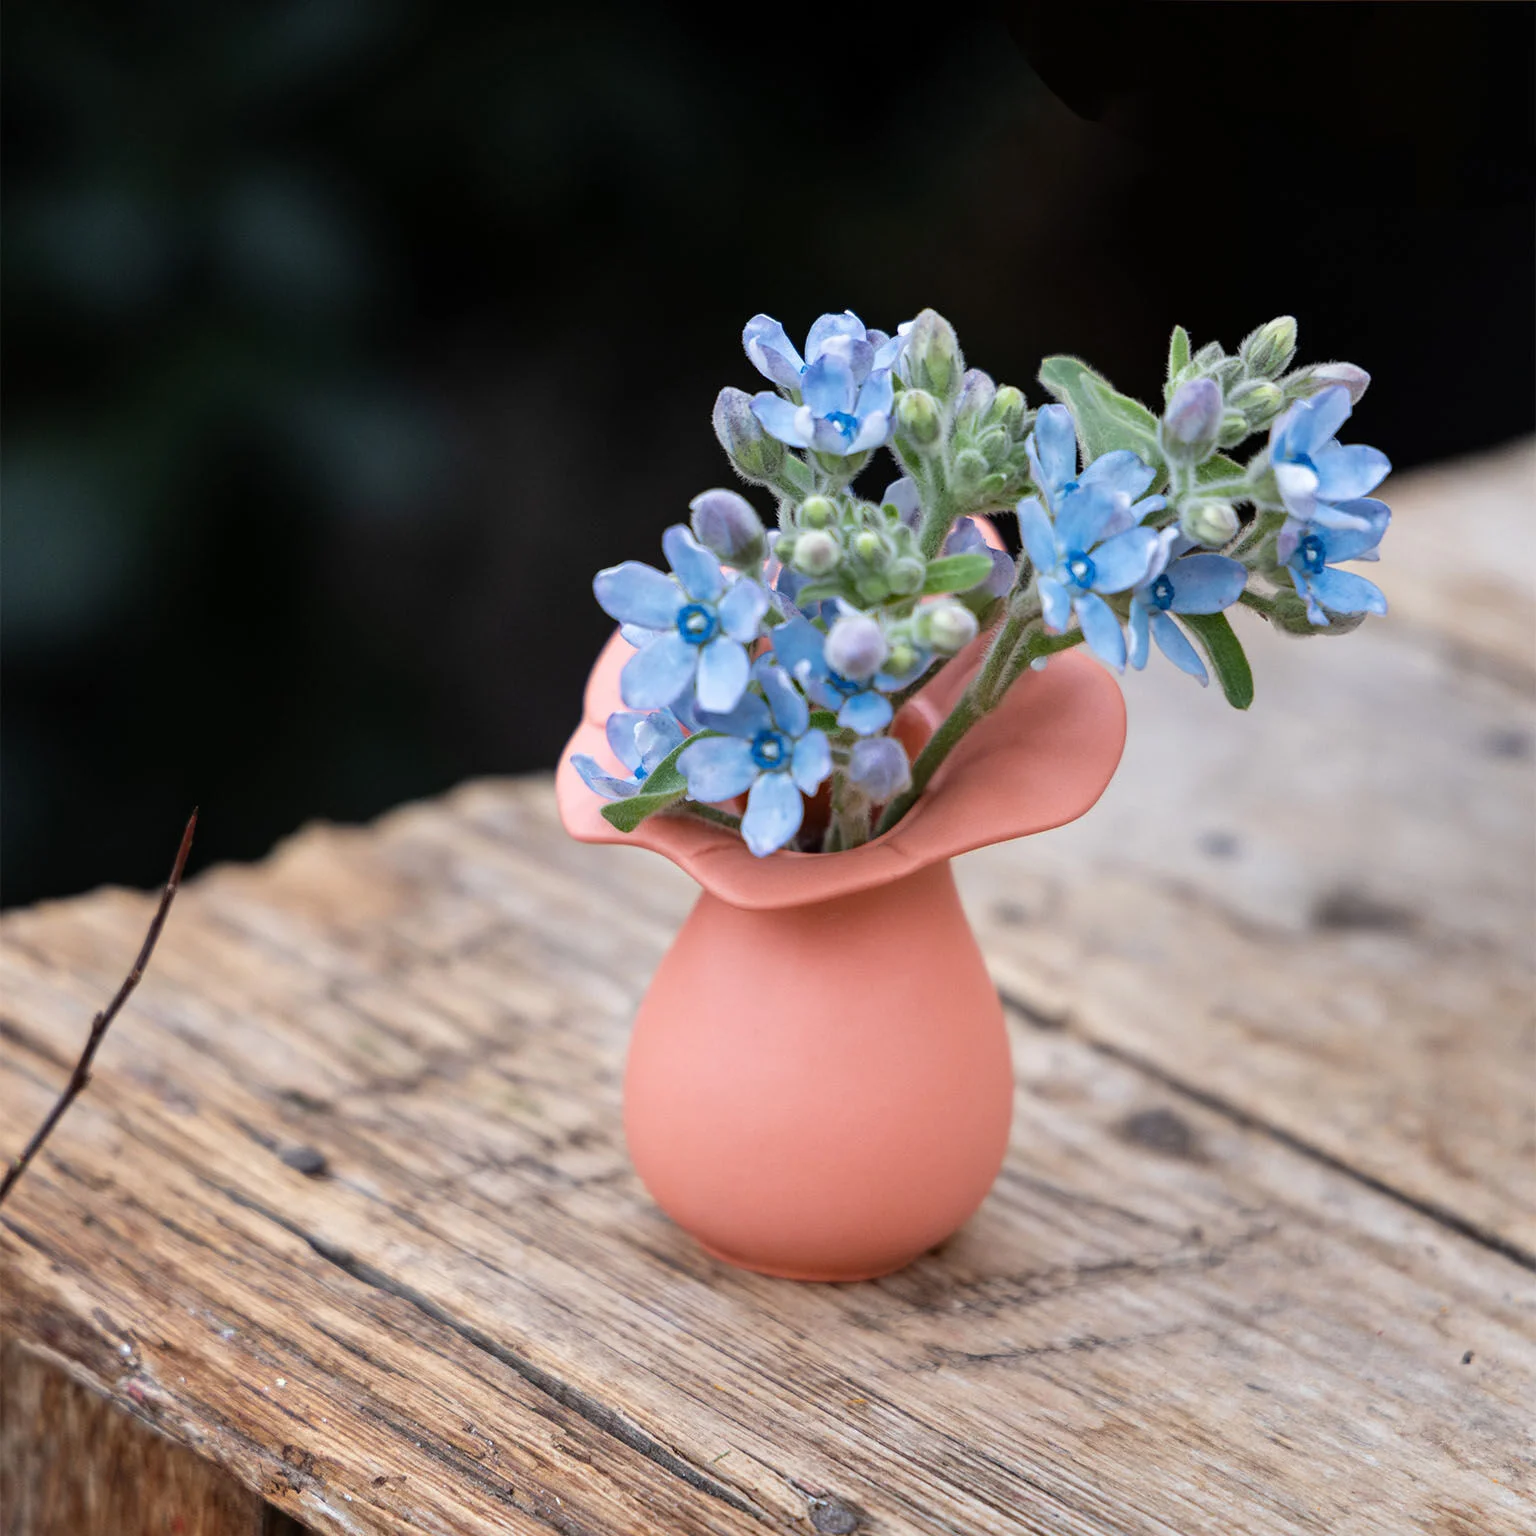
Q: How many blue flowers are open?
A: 11